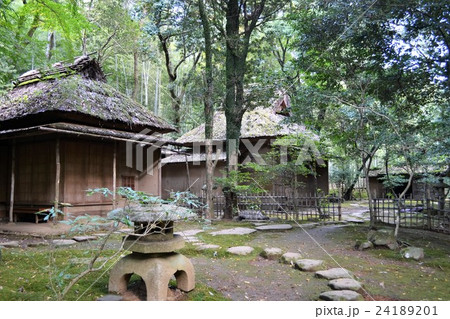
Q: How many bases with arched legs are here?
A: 1